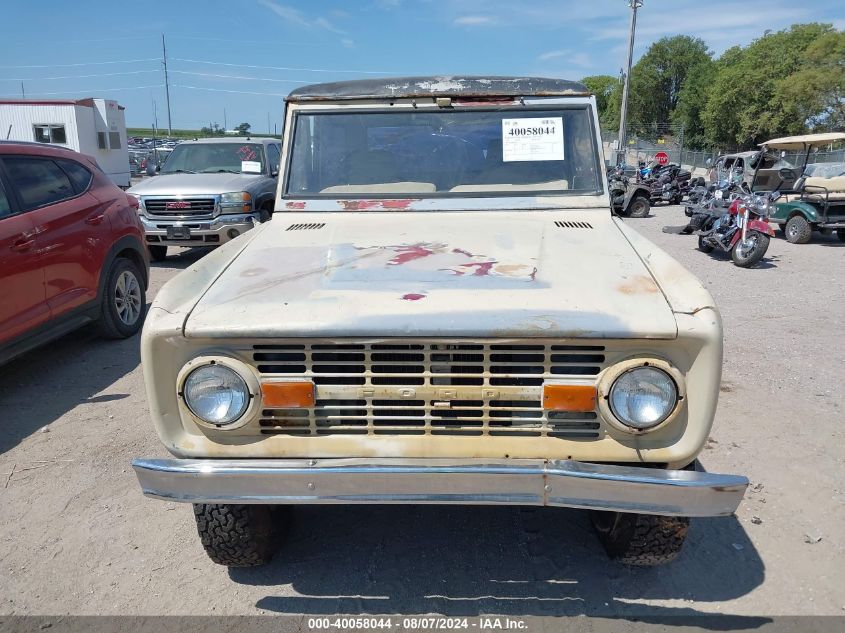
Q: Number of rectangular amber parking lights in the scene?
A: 2